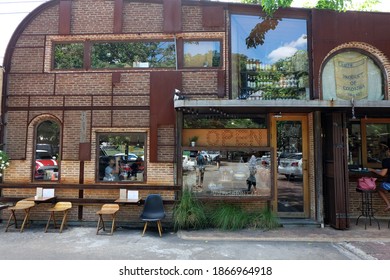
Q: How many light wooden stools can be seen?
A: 3